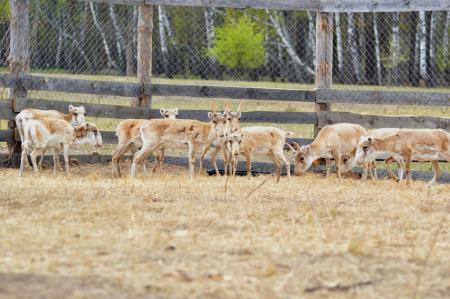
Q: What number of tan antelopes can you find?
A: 9